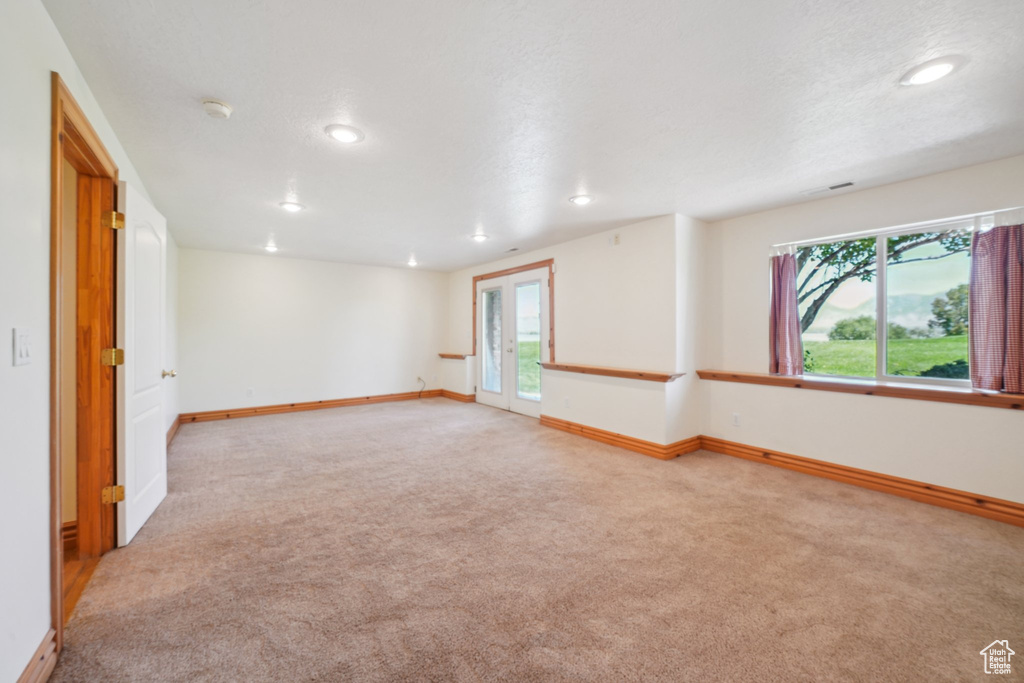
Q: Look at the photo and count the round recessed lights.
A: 7